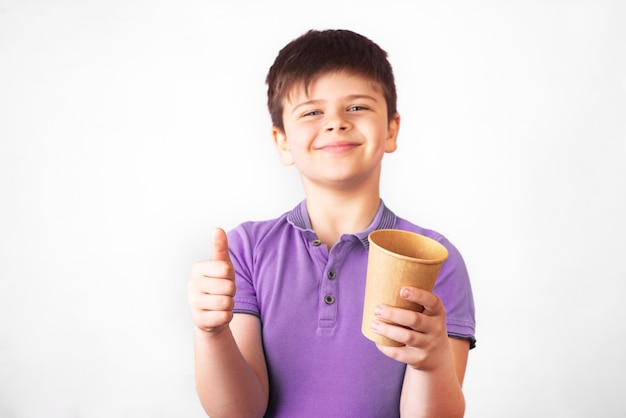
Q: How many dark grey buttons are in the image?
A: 3